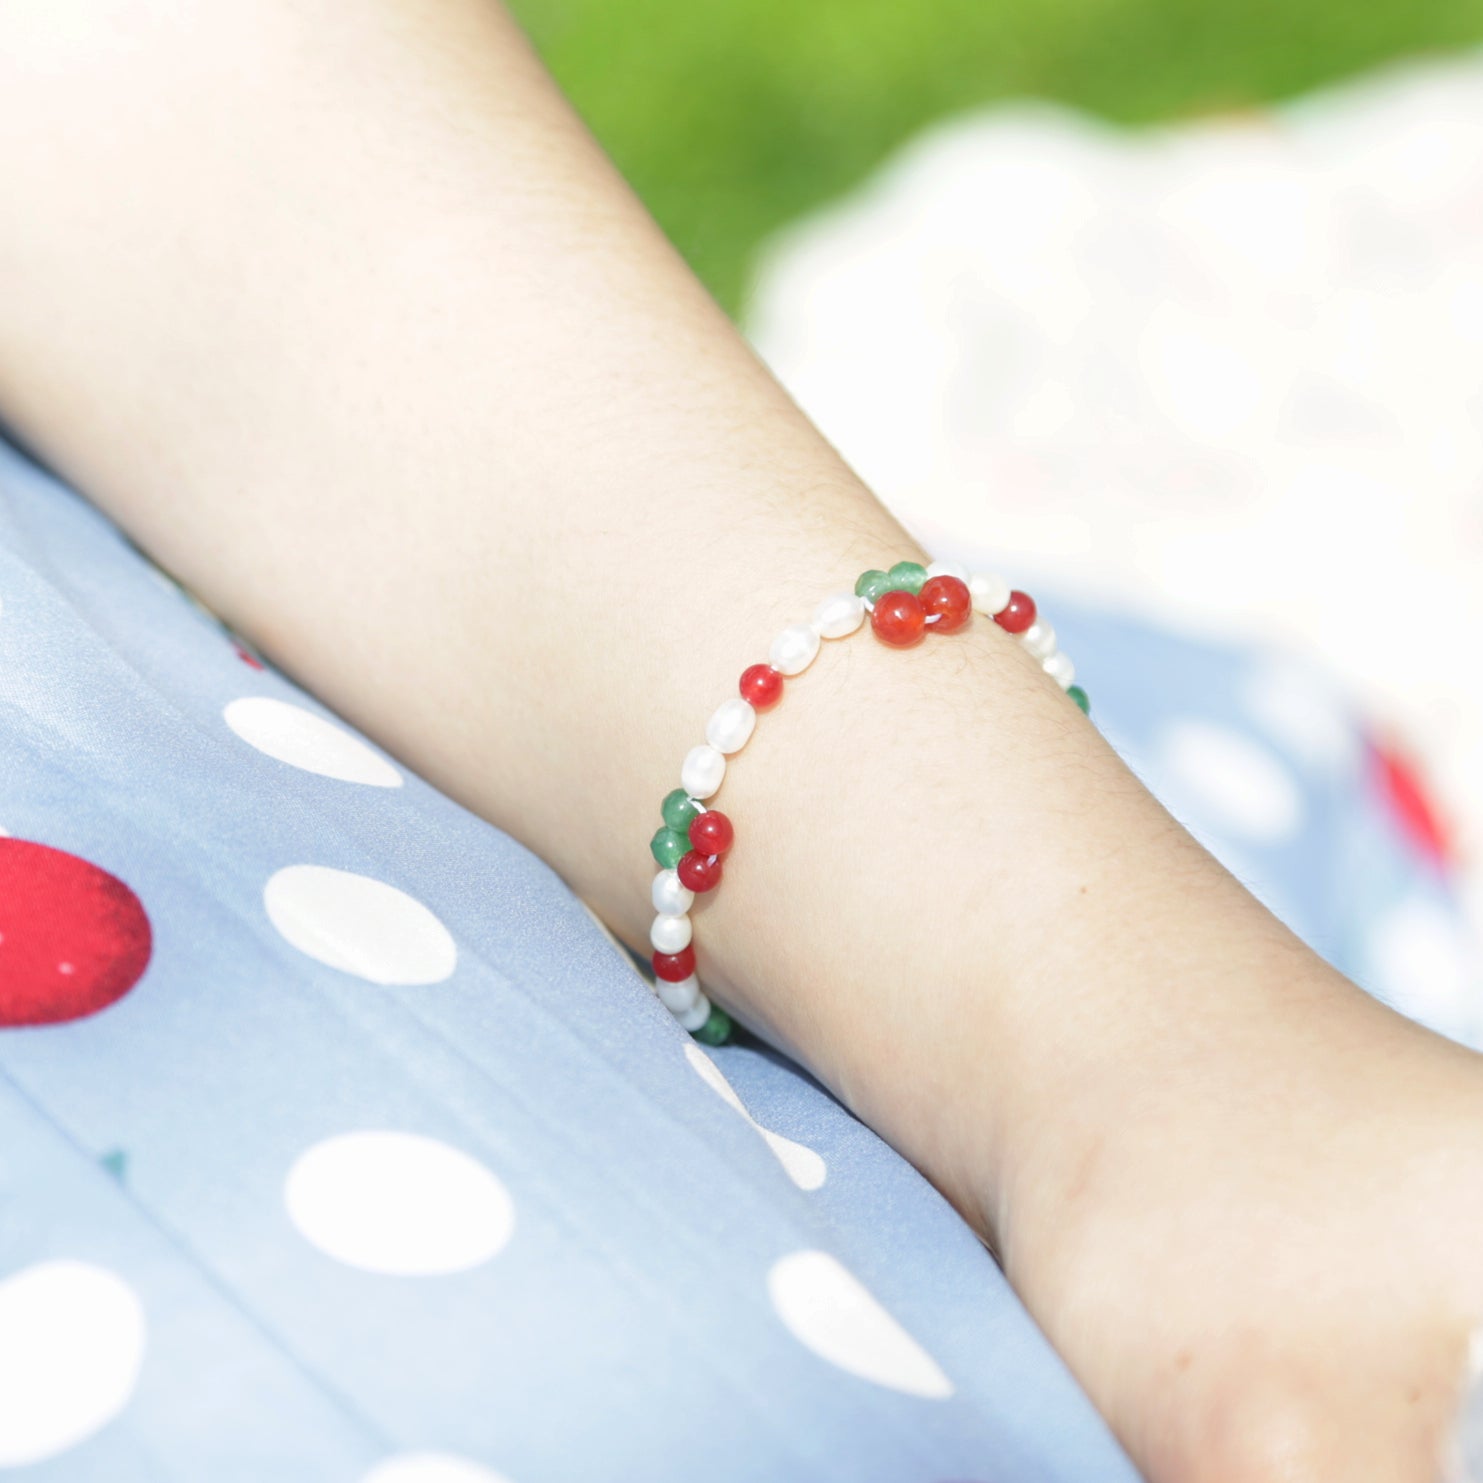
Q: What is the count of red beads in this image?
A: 7